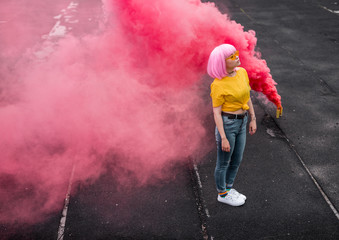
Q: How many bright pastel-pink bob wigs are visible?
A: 1